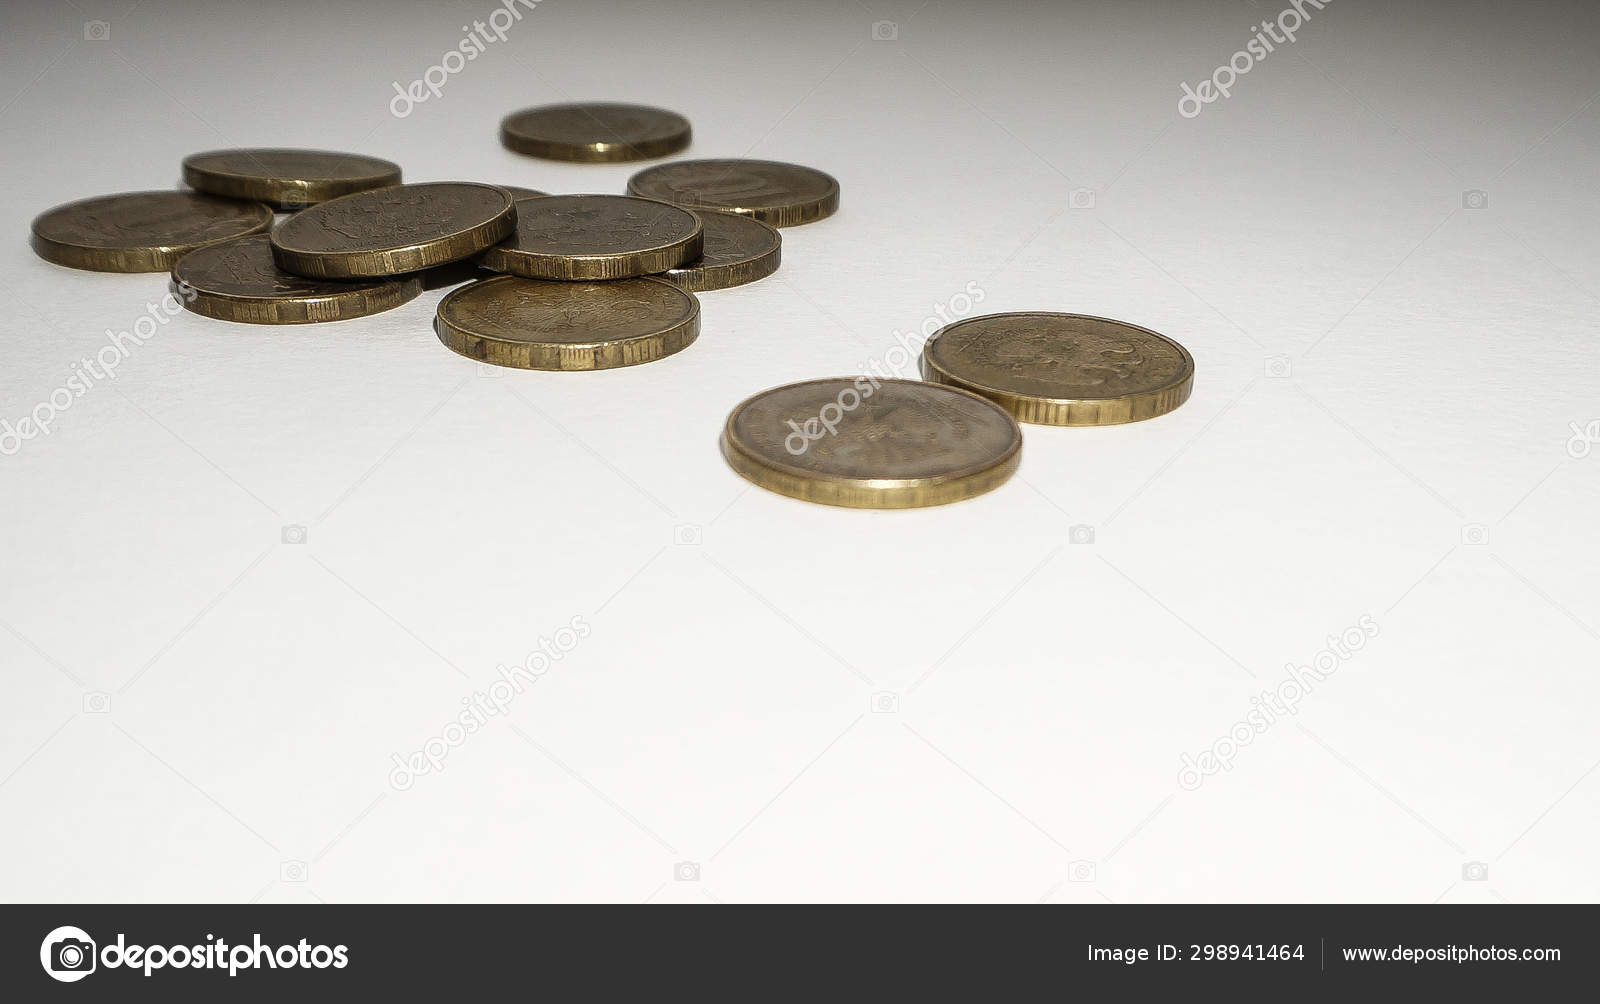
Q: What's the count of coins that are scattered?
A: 12